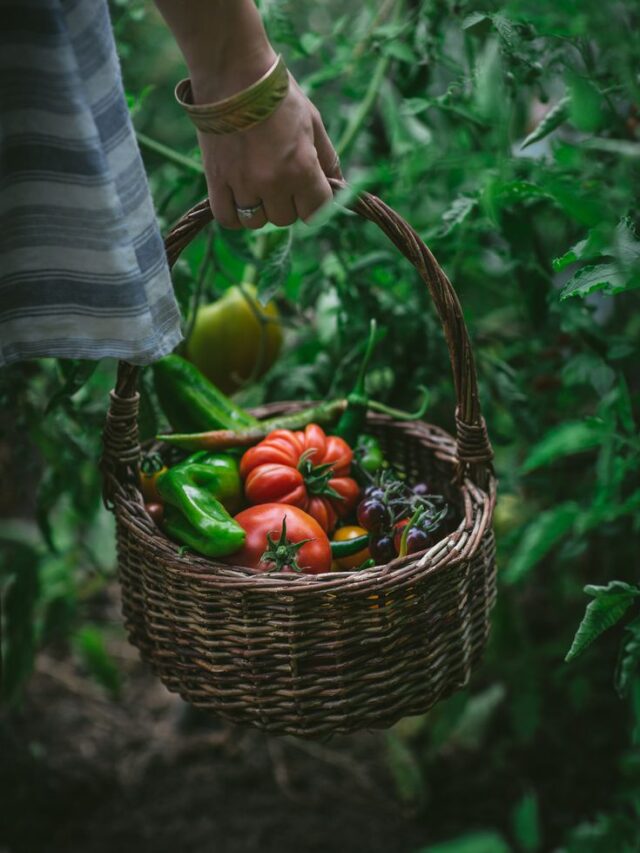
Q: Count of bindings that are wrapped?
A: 2